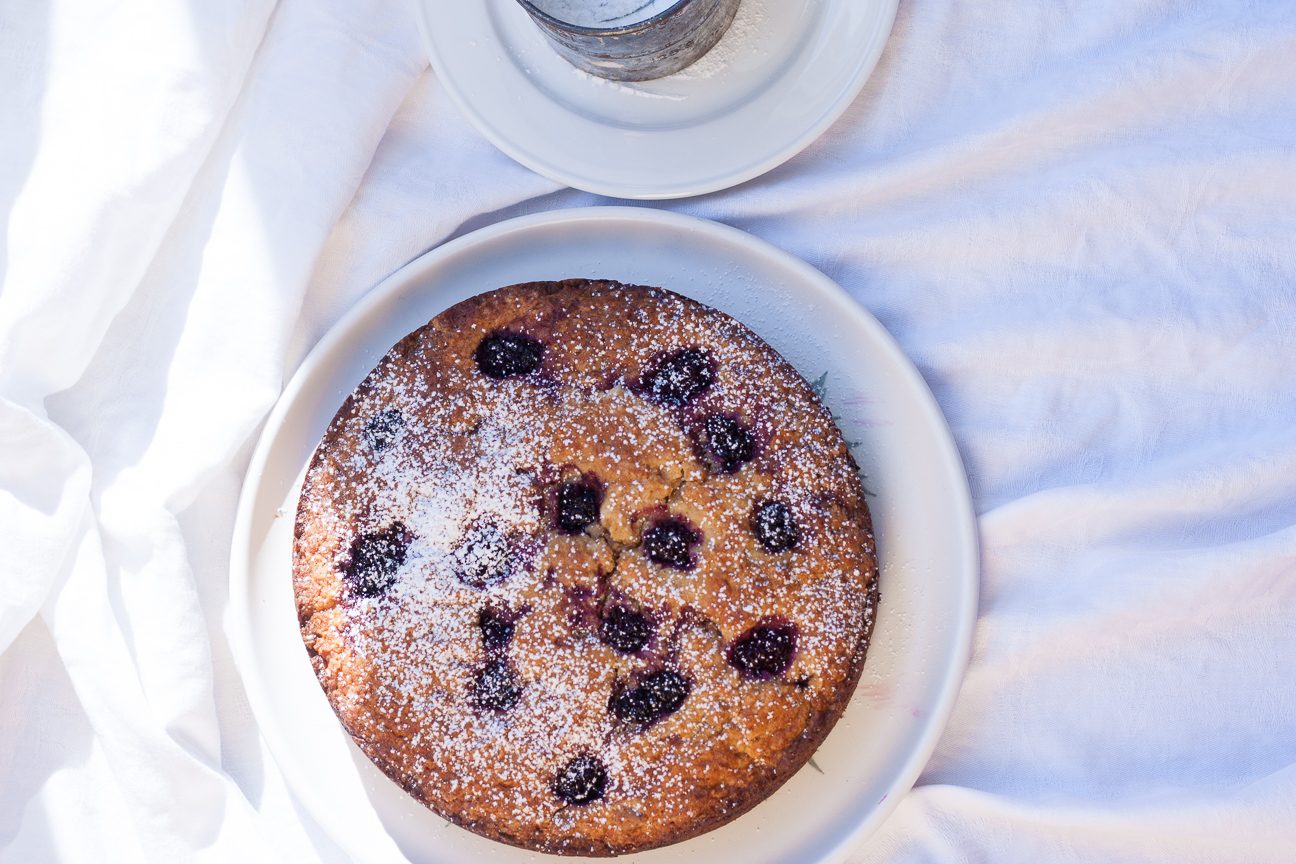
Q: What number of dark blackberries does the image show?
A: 15